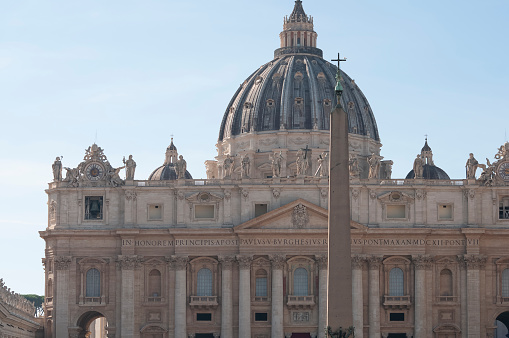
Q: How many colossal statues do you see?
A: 12